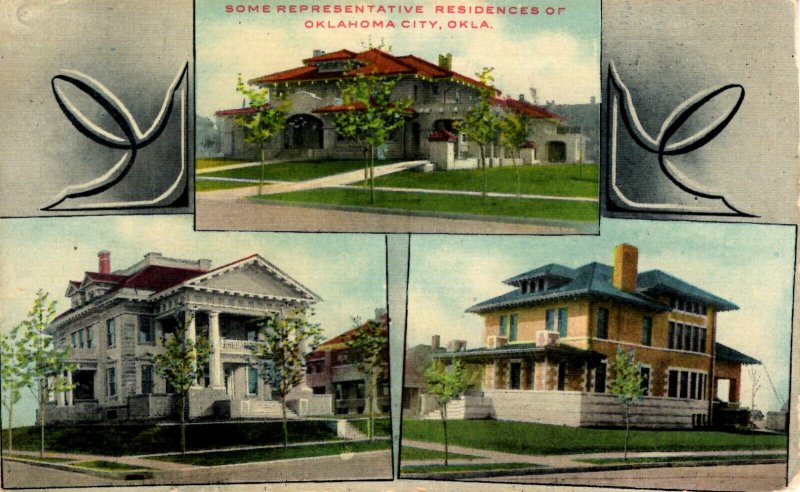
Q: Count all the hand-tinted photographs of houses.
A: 3